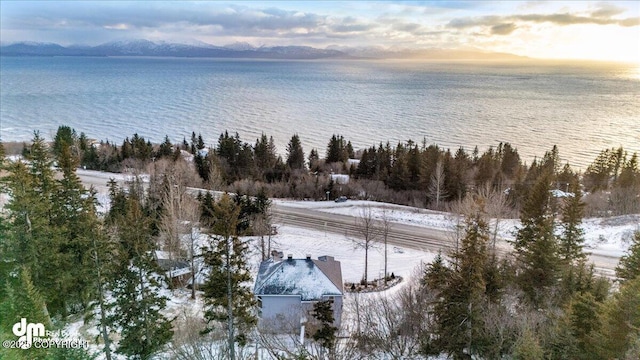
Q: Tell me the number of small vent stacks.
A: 2